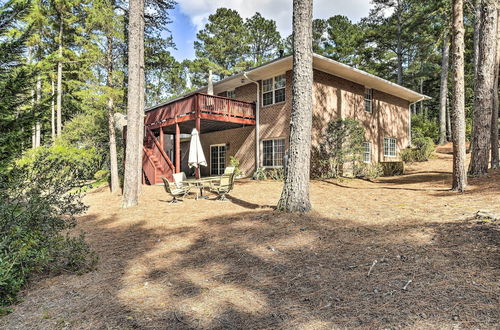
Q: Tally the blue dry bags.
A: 0